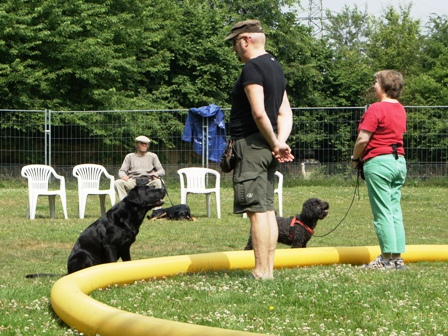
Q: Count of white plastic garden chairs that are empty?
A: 4